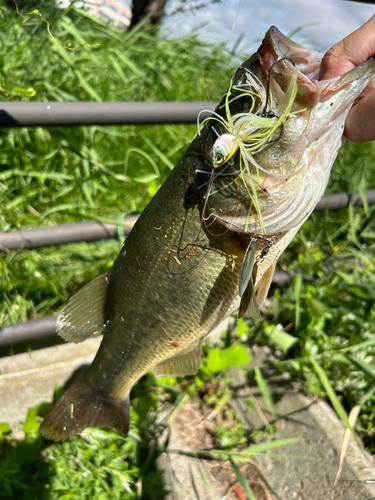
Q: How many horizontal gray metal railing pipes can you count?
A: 3